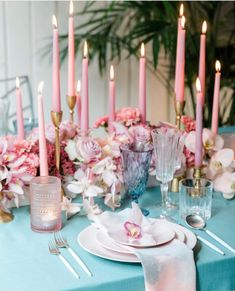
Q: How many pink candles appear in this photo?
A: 13